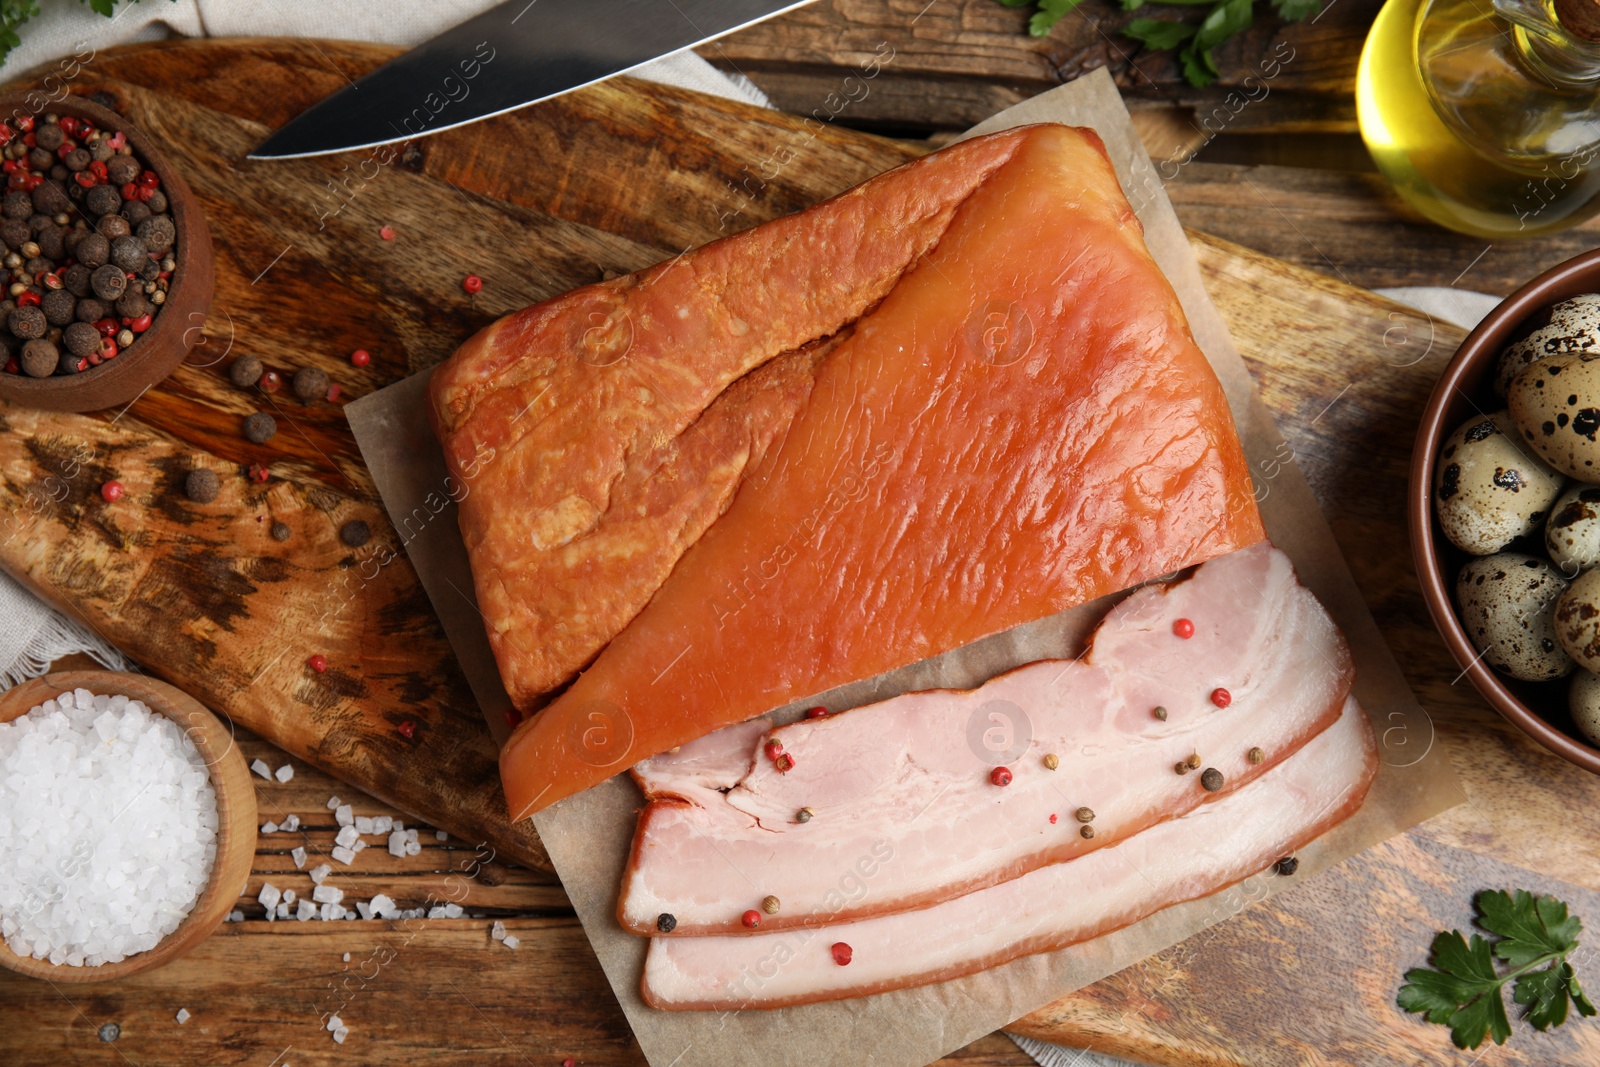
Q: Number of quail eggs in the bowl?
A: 7